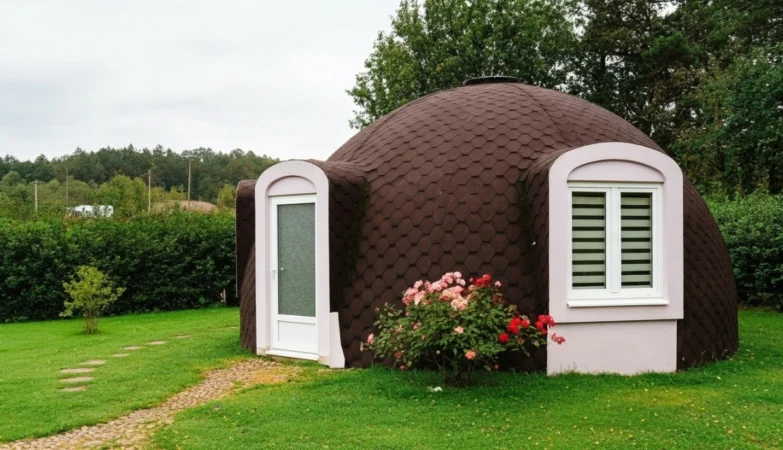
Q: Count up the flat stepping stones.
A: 8